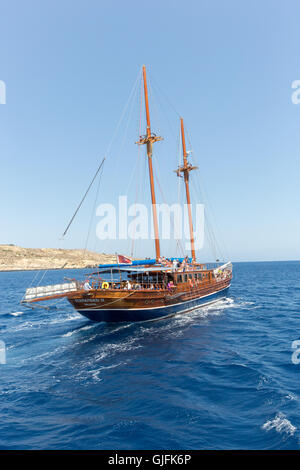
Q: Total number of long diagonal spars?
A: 1